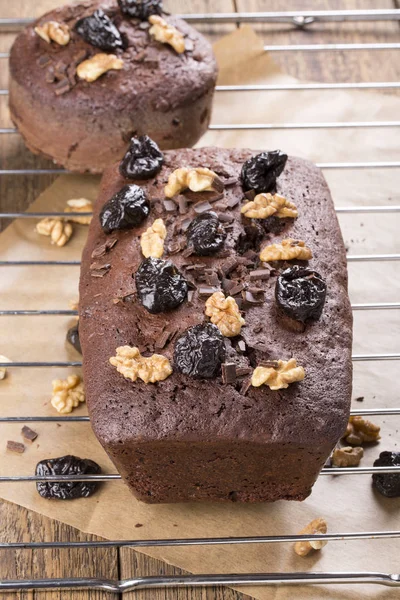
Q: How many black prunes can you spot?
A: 12